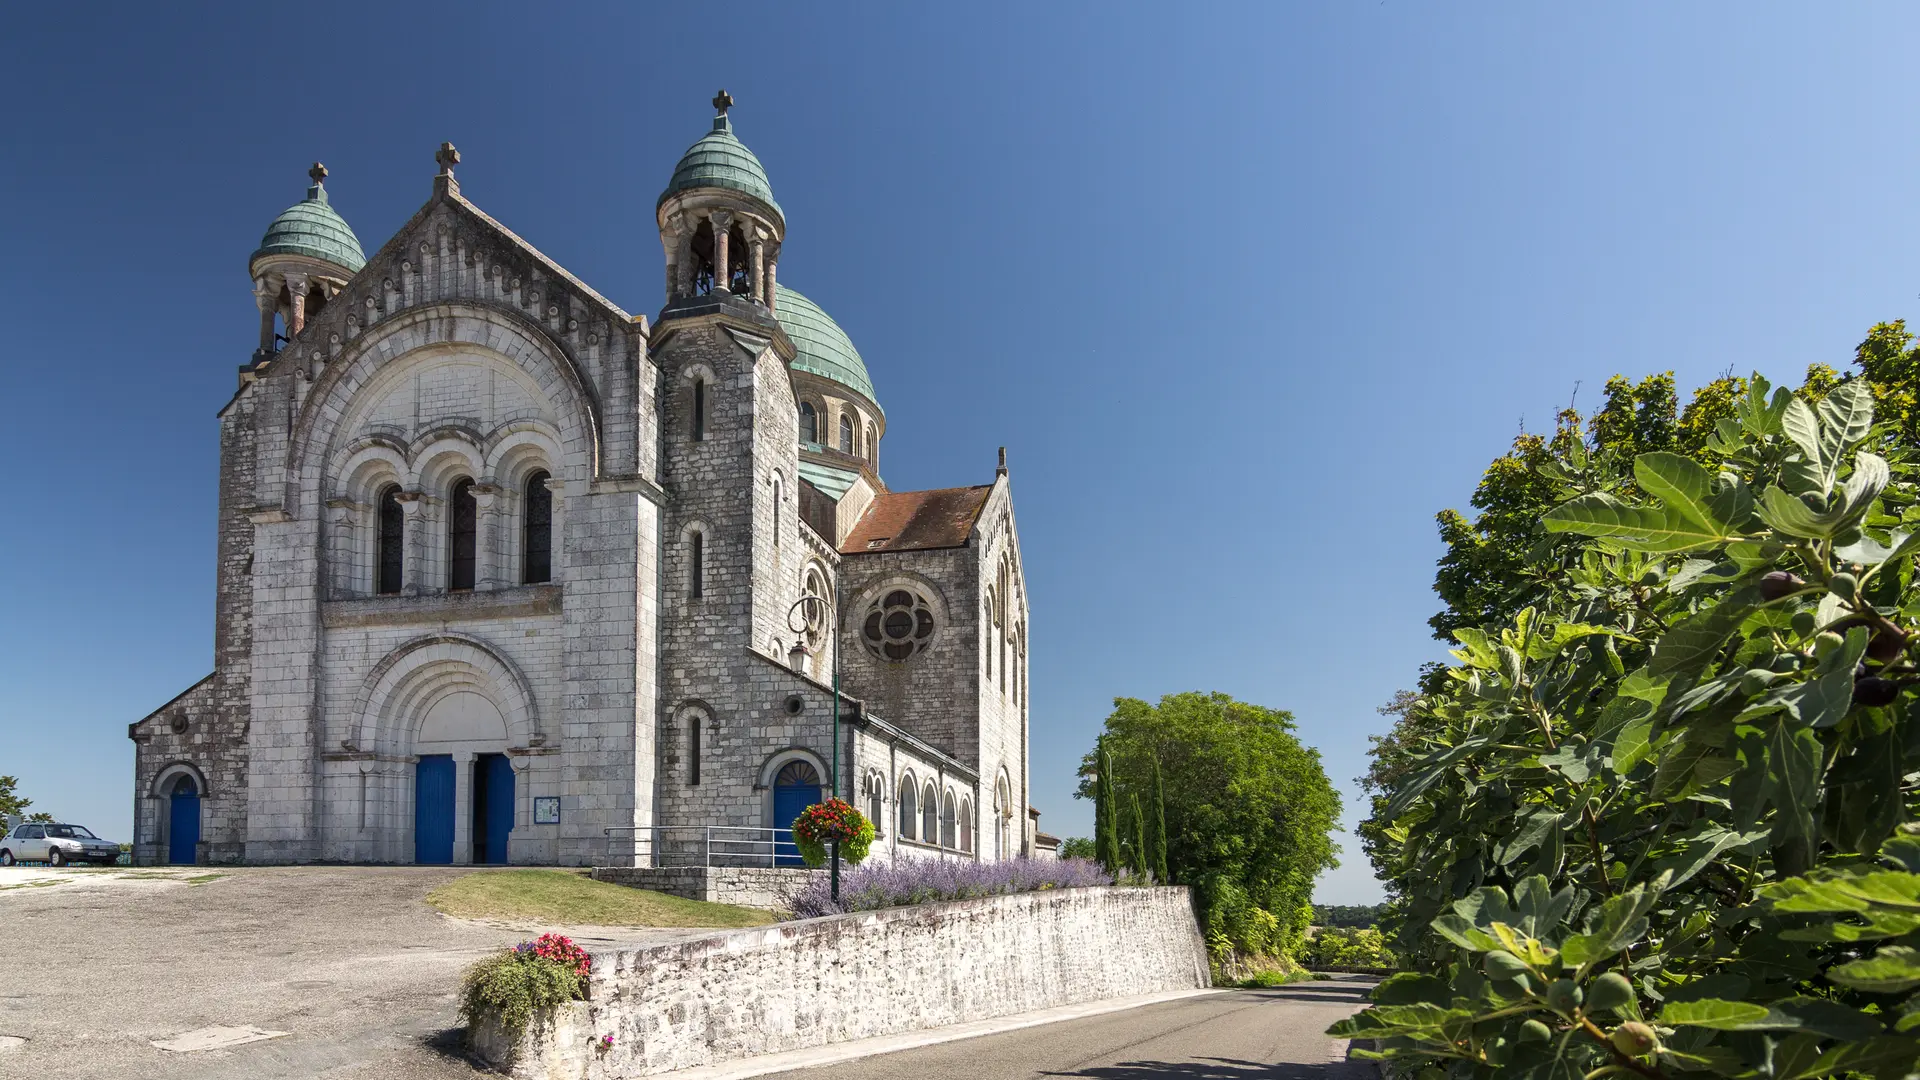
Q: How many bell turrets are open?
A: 2